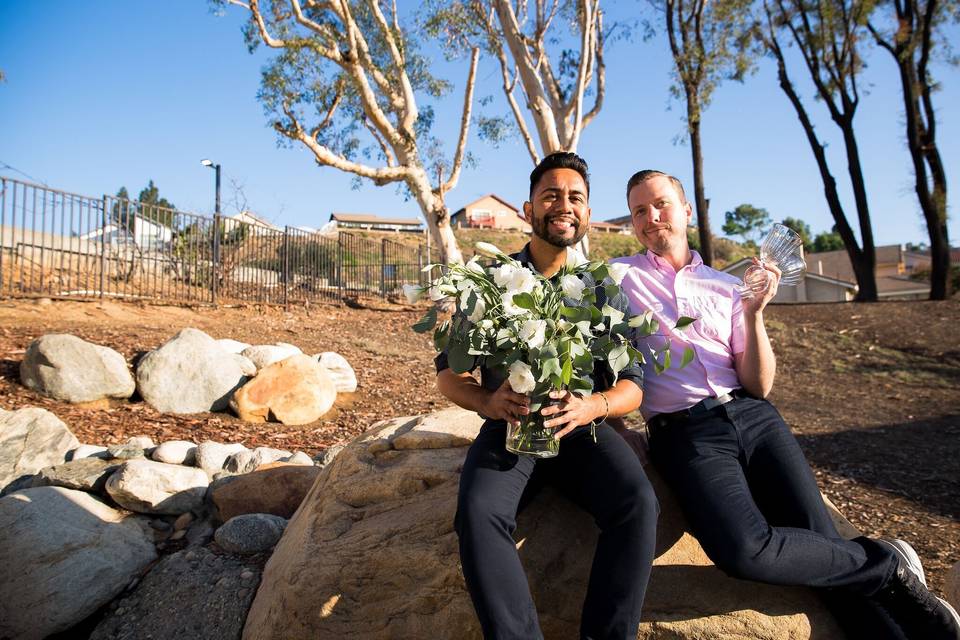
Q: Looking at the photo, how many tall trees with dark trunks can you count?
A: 3